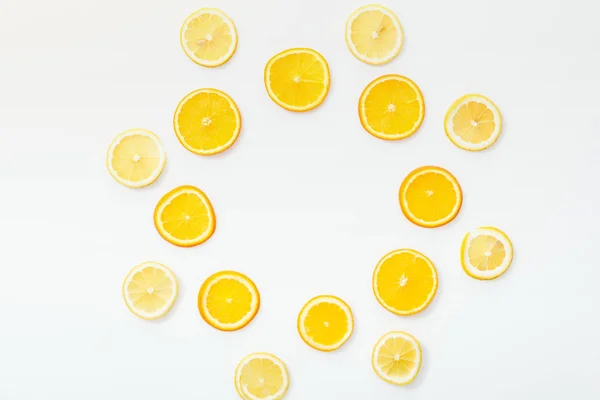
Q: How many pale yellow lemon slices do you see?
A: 8